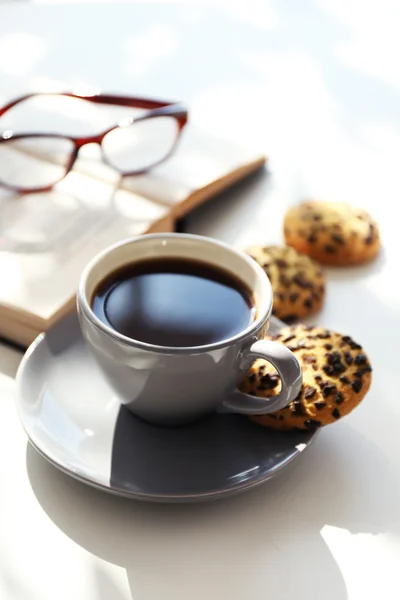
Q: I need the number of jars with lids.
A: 0